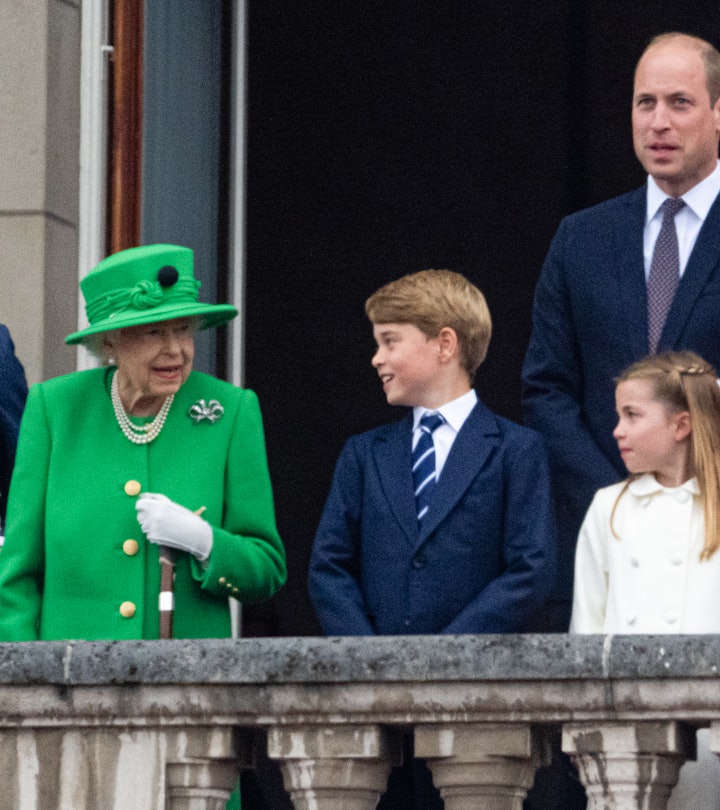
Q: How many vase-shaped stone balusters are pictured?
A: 4